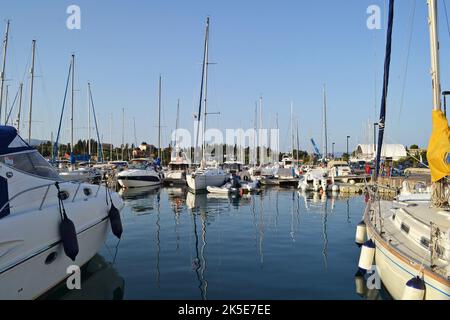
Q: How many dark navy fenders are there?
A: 2